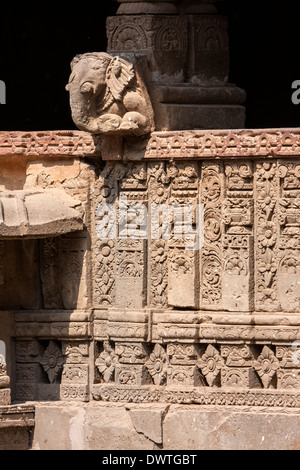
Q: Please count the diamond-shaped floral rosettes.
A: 5